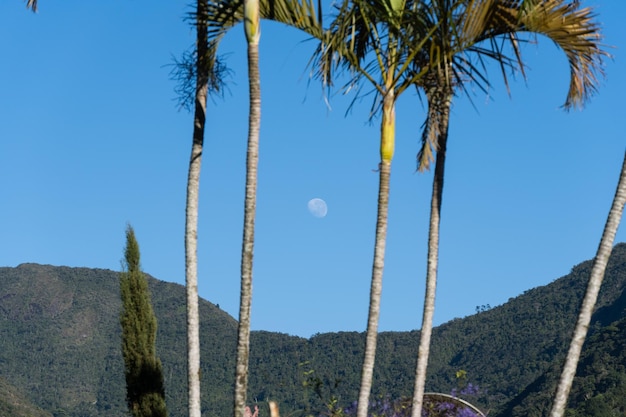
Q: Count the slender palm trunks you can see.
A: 5